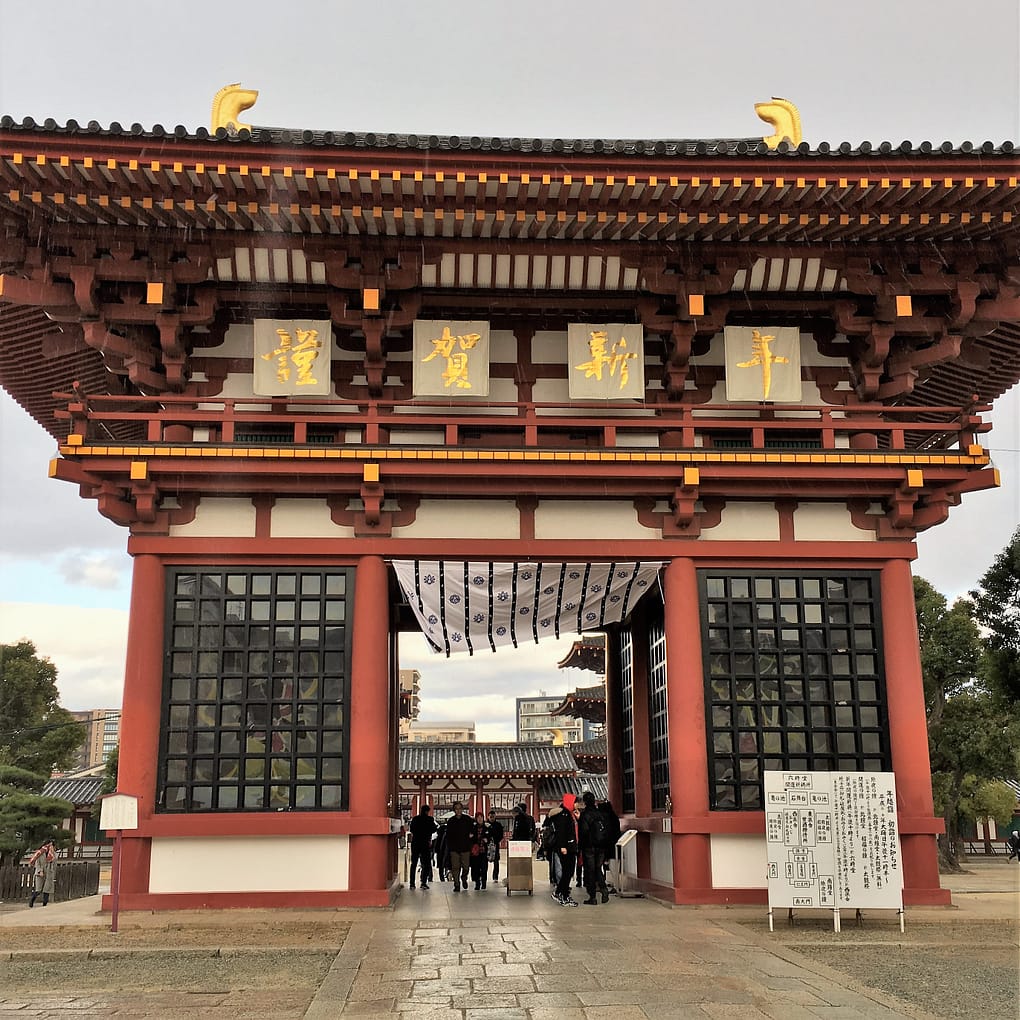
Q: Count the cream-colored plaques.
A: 4